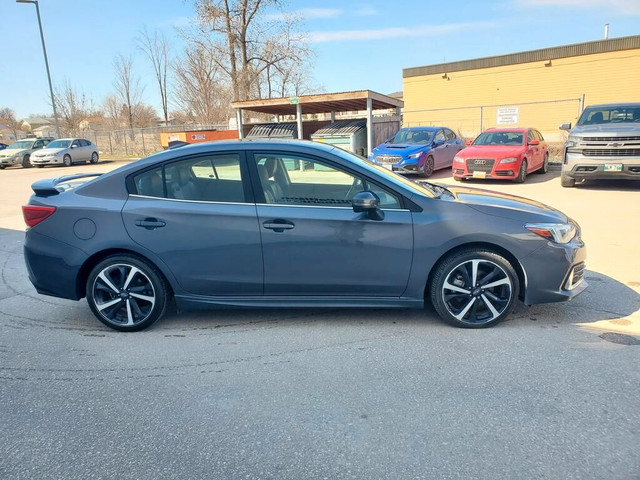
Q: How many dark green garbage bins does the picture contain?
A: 2